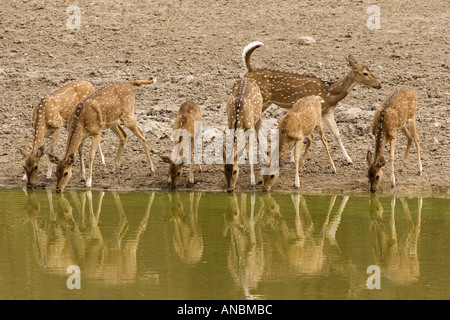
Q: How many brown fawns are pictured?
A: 7